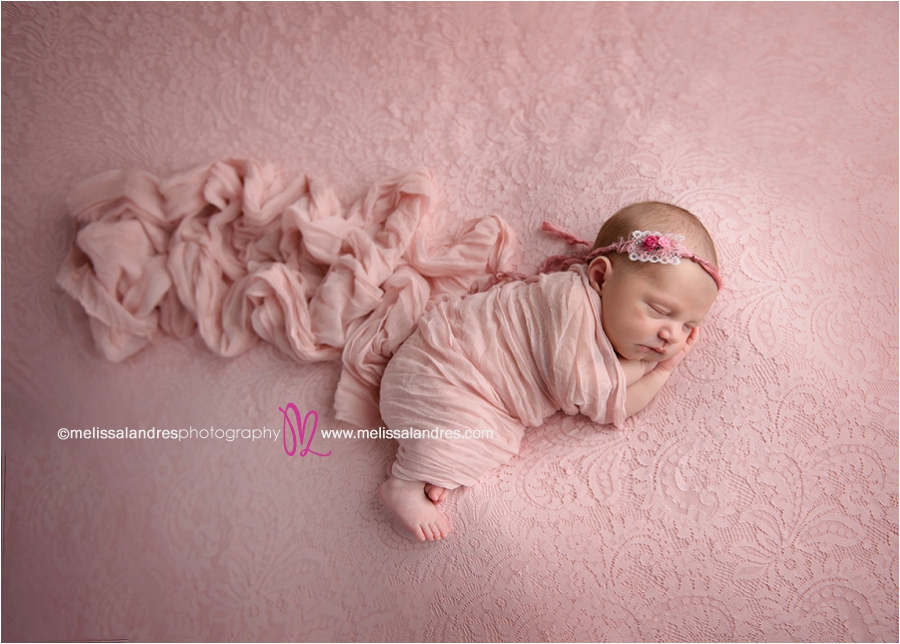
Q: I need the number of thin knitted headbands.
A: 1